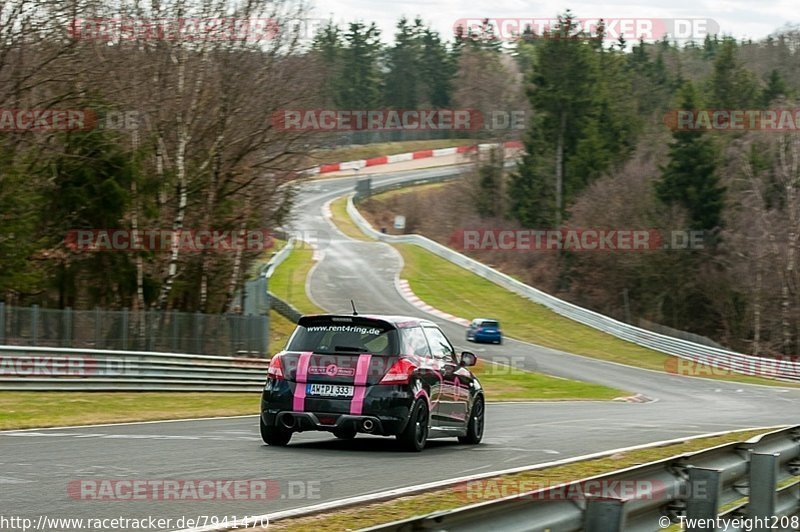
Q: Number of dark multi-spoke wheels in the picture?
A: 2